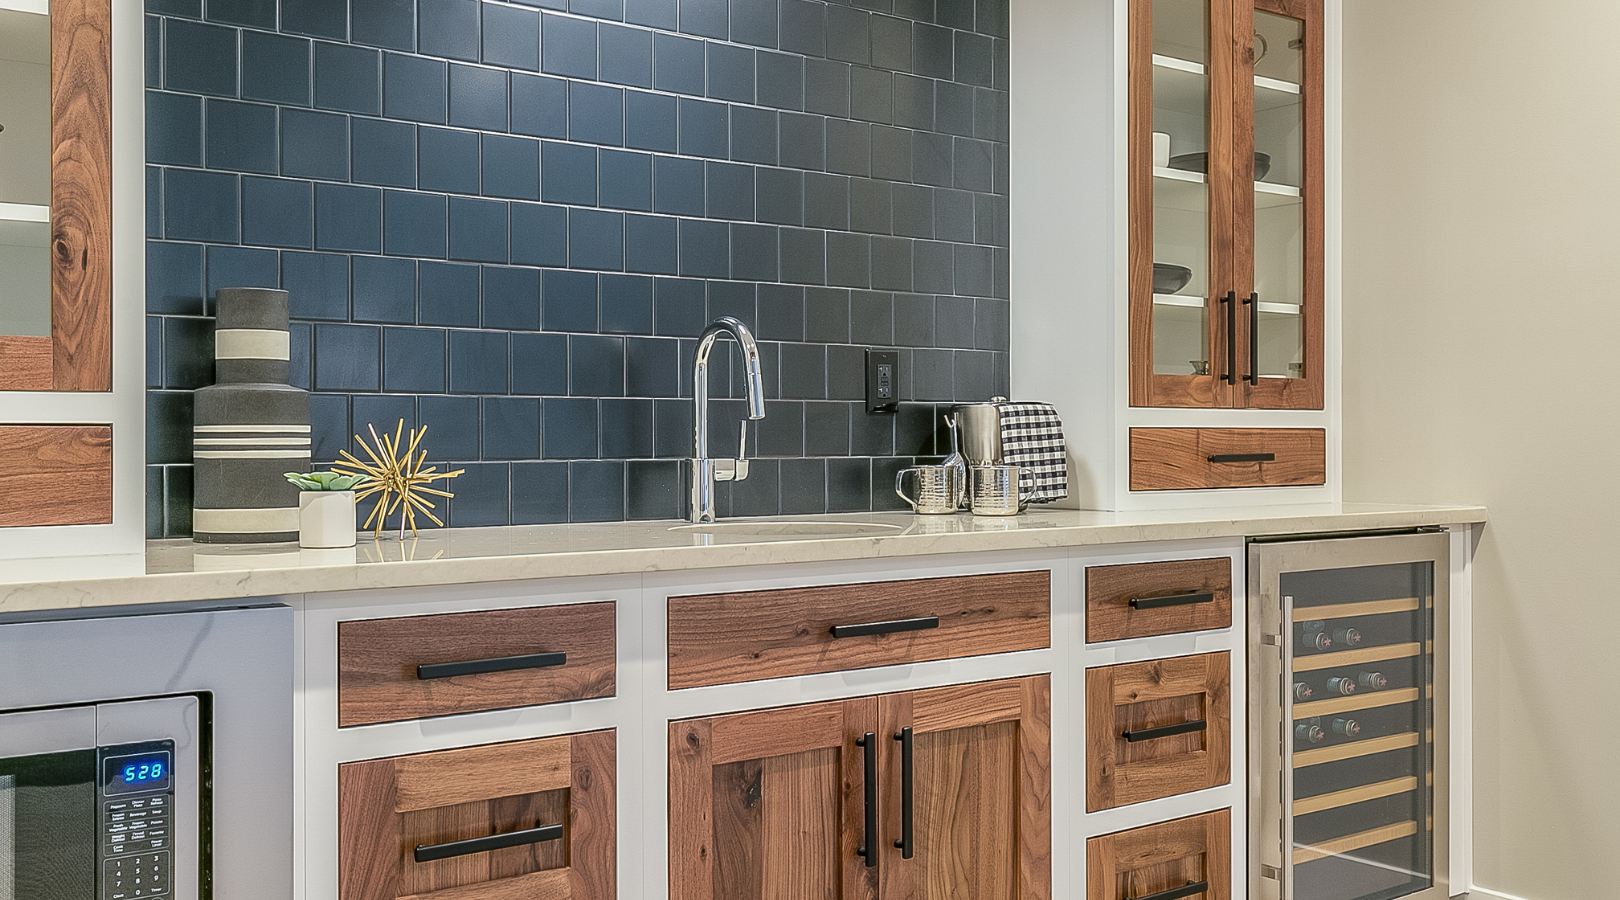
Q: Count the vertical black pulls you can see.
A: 4